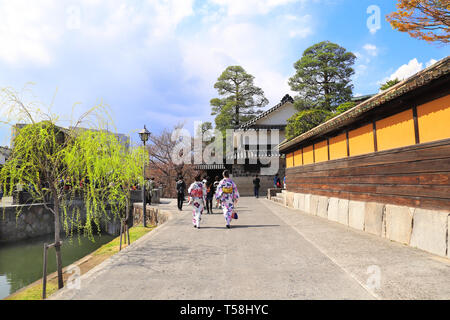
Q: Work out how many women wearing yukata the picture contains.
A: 2